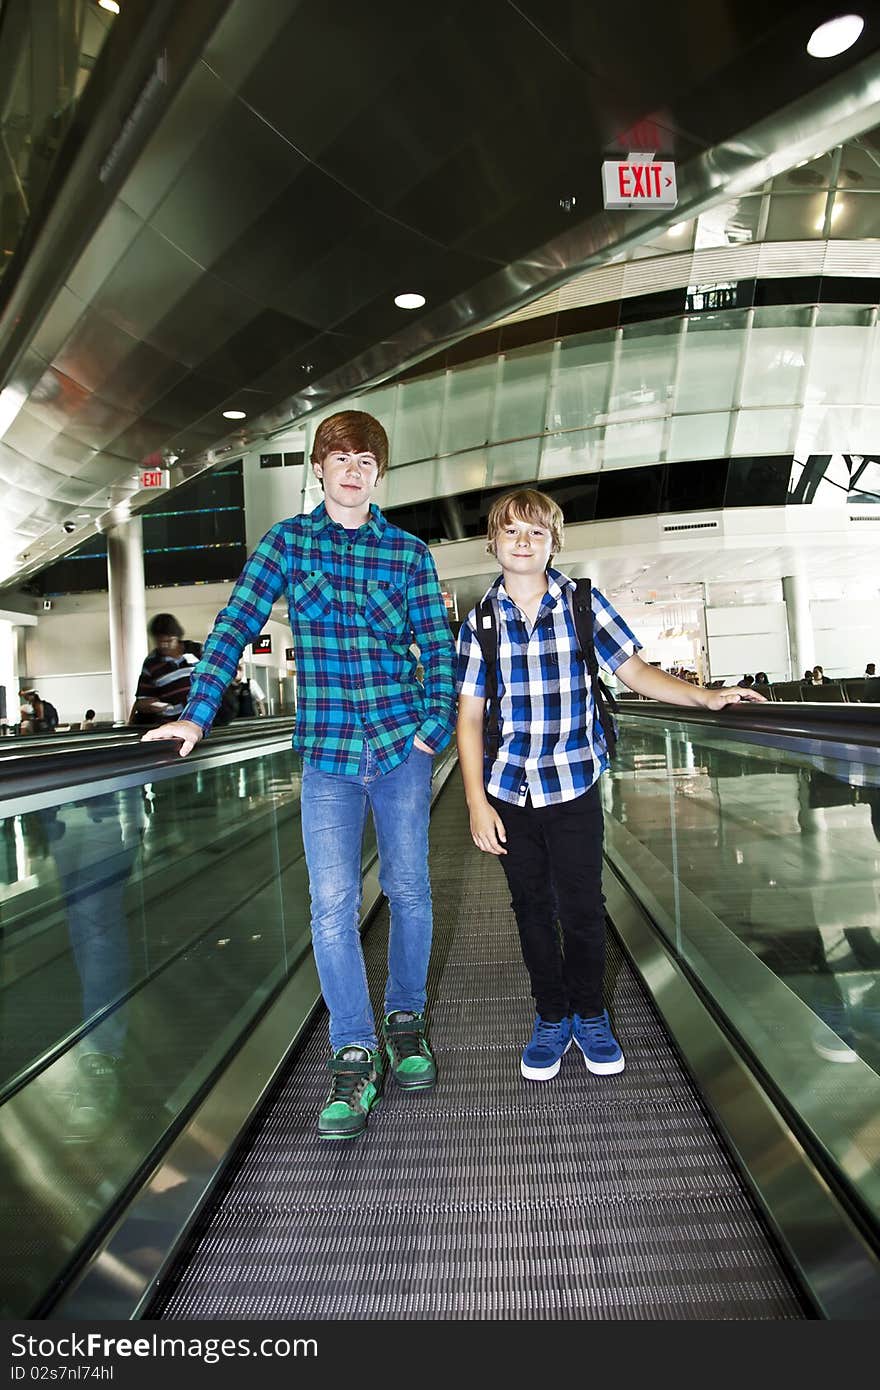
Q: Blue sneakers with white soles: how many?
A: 2